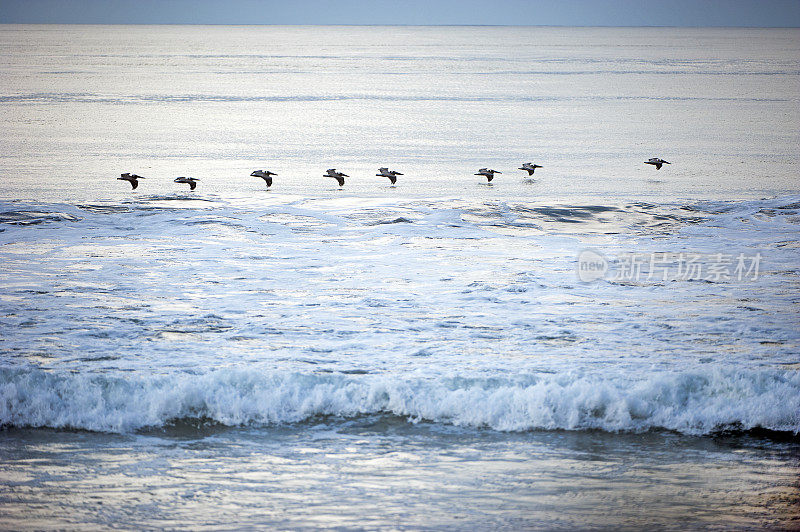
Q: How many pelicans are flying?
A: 8